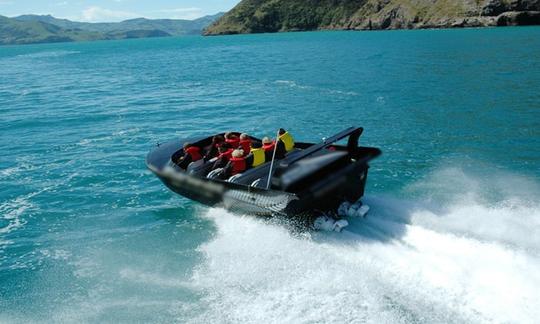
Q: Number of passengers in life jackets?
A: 9